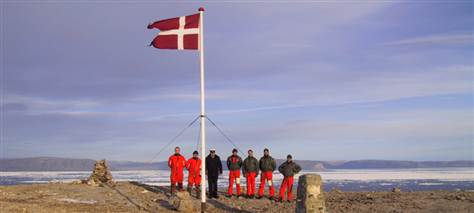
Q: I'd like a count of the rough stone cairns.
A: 1